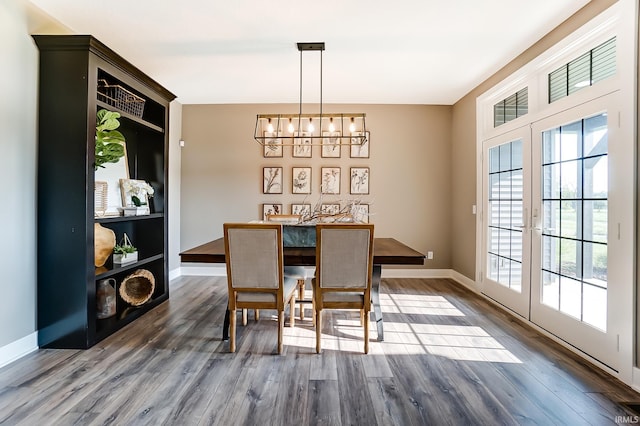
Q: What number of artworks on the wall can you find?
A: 12